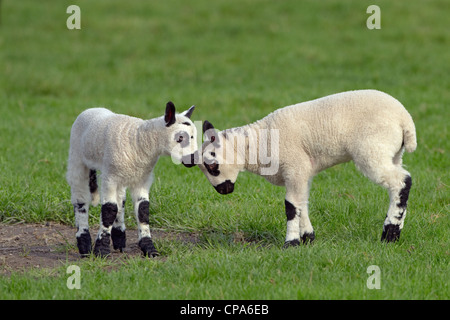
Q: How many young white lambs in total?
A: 2